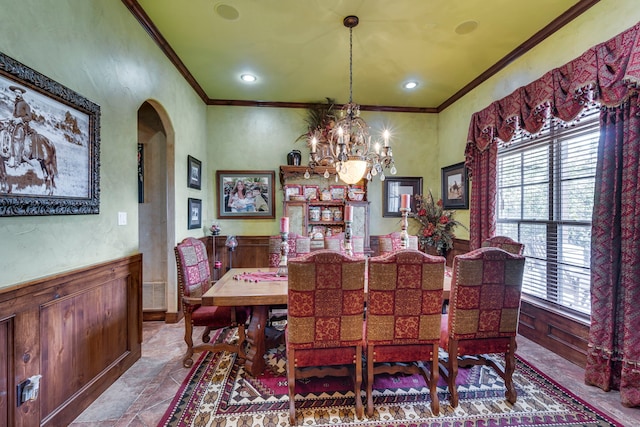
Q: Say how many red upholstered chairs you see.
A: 8